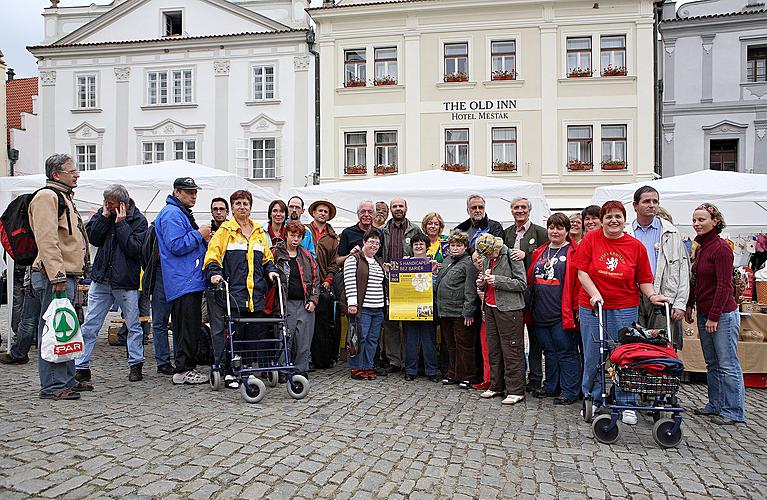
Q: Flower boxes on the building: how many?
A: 12